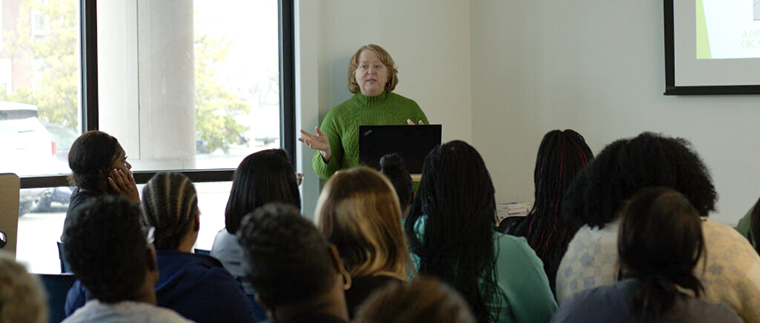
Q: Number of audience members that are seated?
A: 14